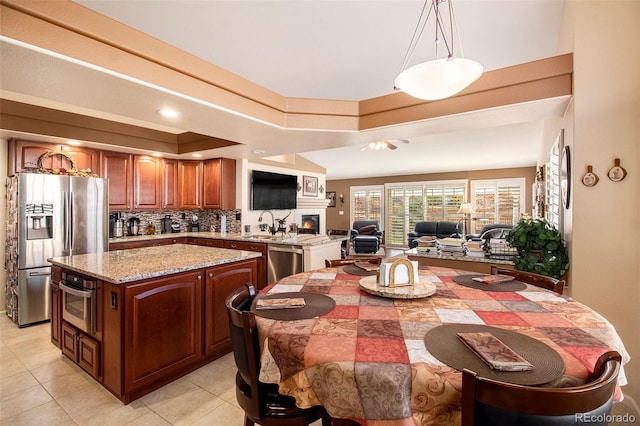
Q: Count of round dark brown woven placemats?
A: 4